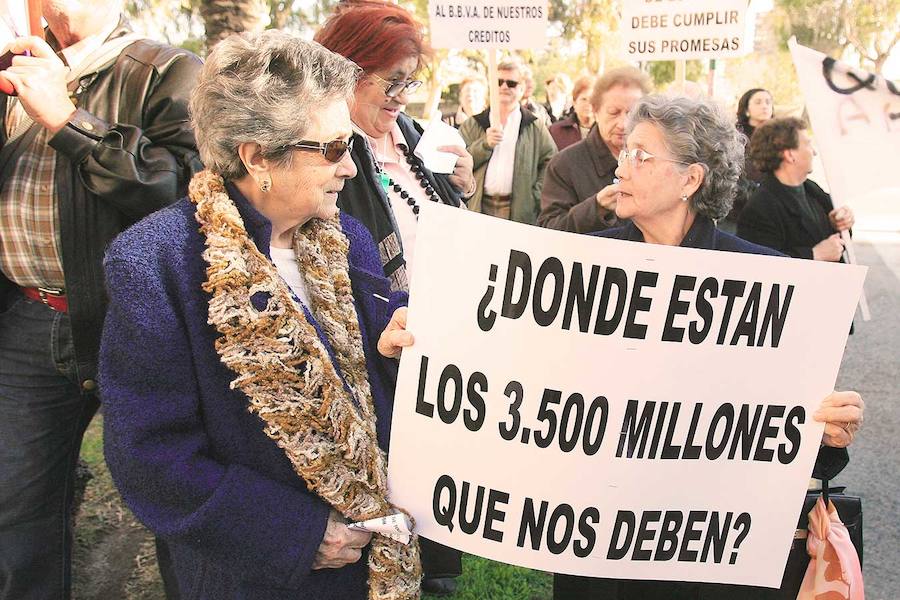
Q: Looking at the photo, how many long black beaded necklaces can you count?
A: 1